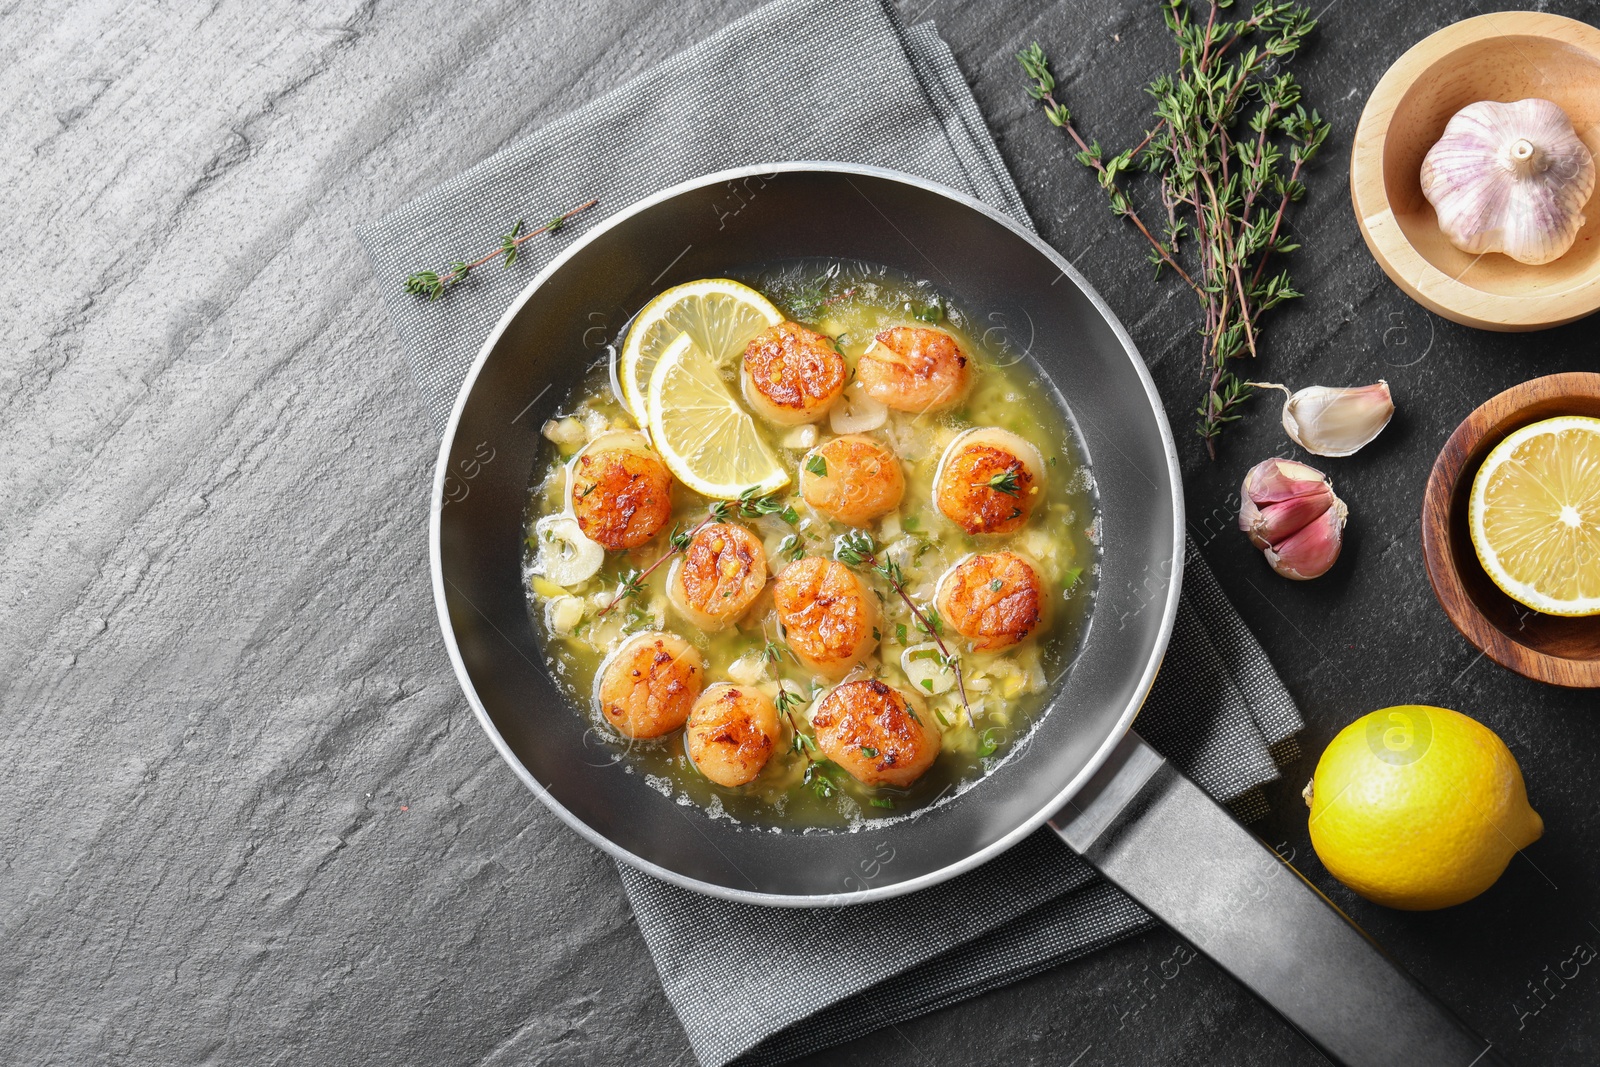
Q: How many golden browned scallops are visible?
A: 11